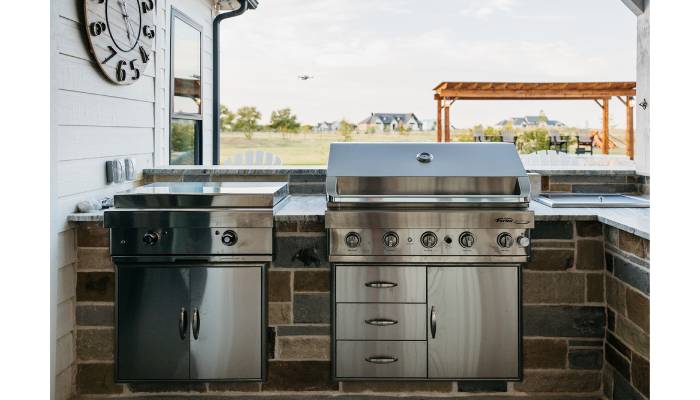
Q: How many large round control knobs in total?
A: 7